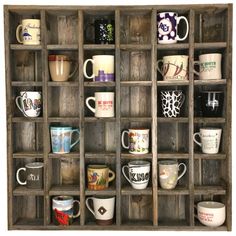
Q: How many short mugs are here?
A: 1